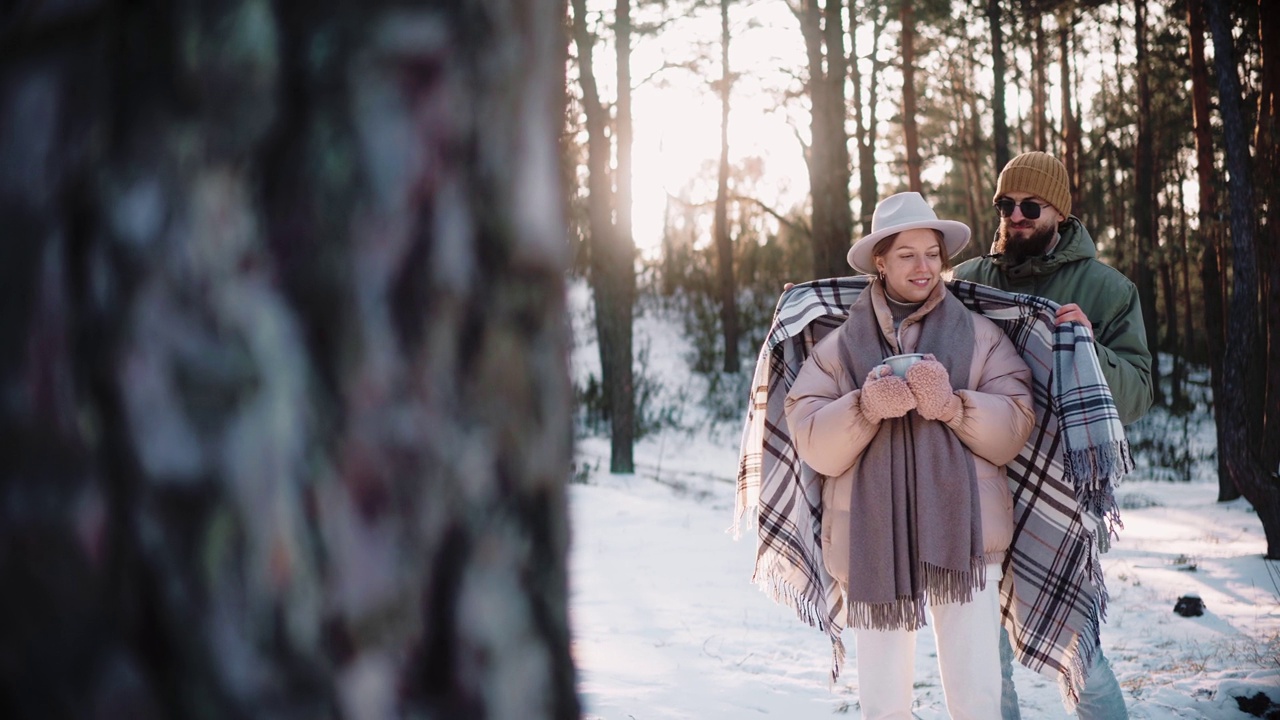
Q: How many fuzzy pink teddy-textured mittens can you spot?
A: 2